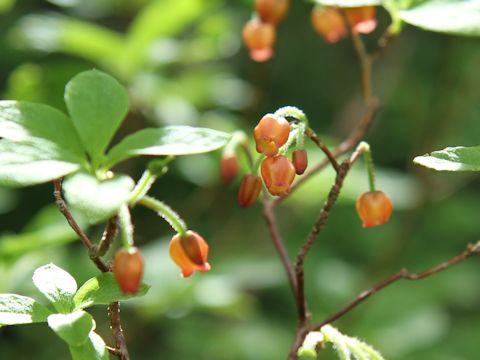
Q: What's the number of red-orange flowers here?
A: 12